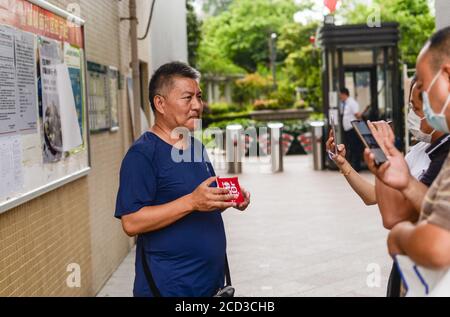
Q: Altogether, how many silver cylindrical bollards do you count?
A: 3